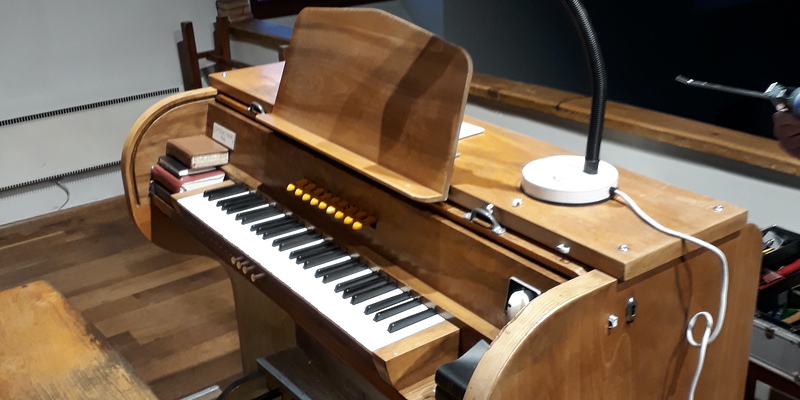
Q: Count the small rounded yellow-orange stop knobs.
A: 9